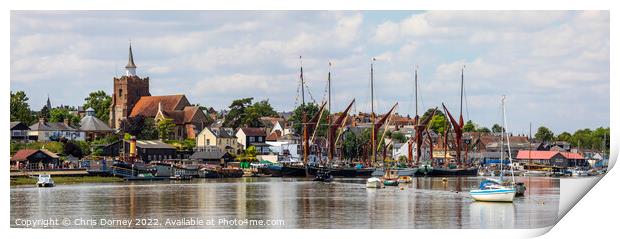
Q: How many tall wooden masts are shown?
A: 5